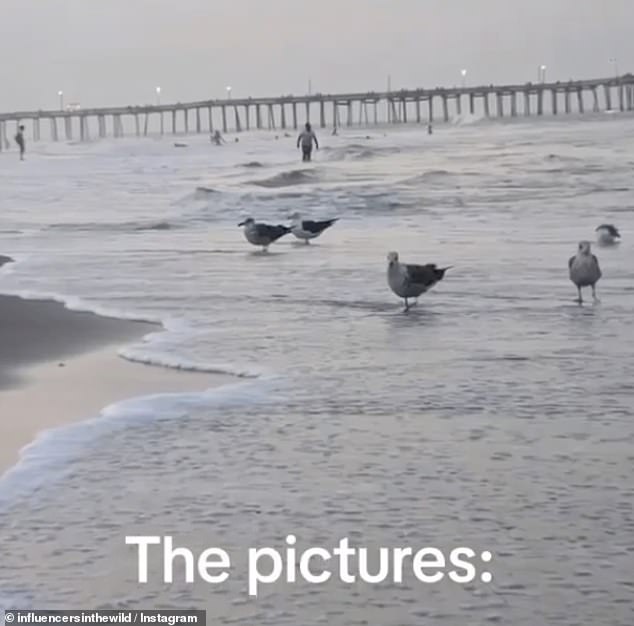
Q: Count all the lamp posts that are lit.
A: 5